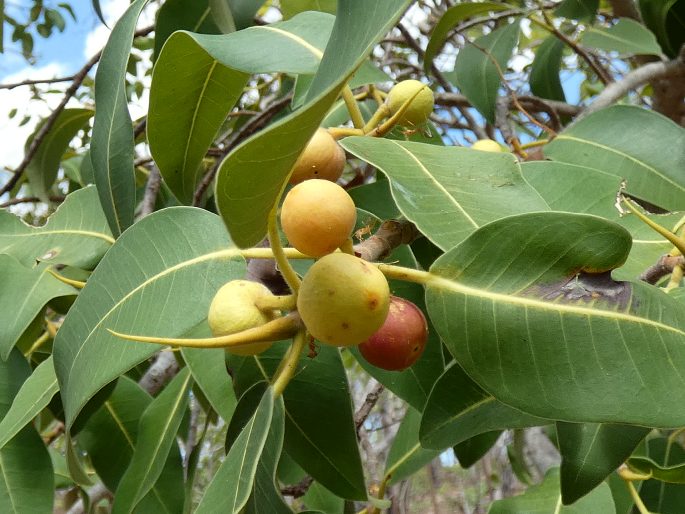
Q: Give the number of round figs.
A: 7